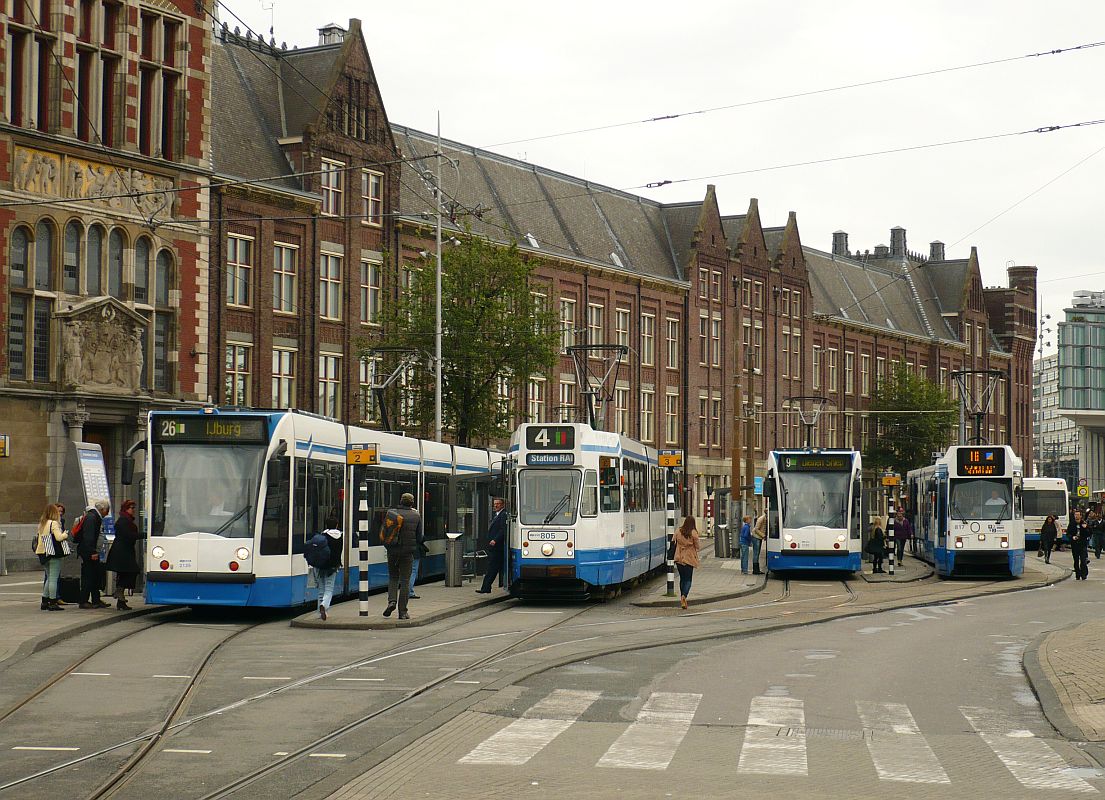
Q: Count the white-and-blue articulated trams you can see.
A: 4